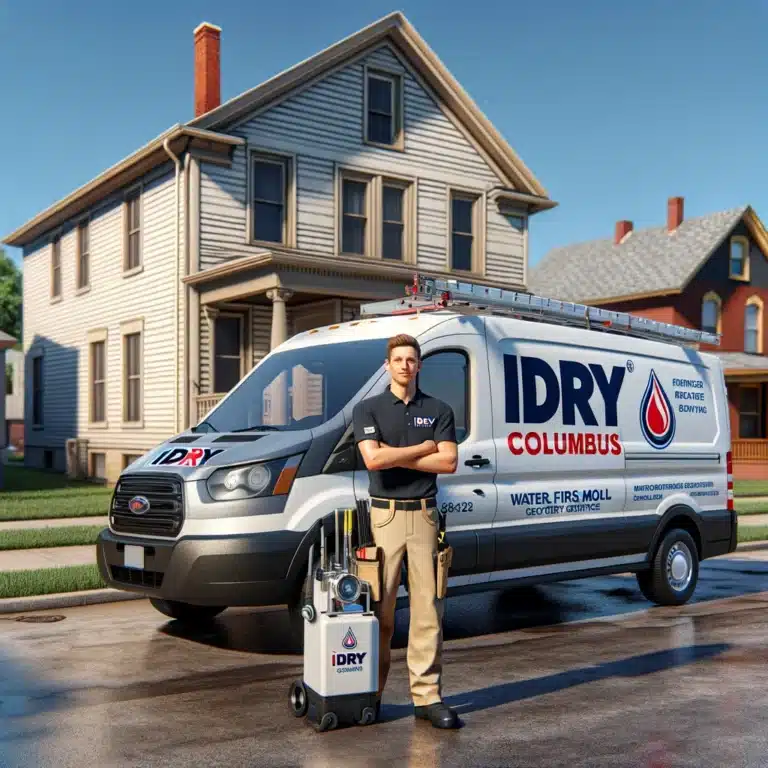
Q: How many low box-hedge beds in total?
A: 0